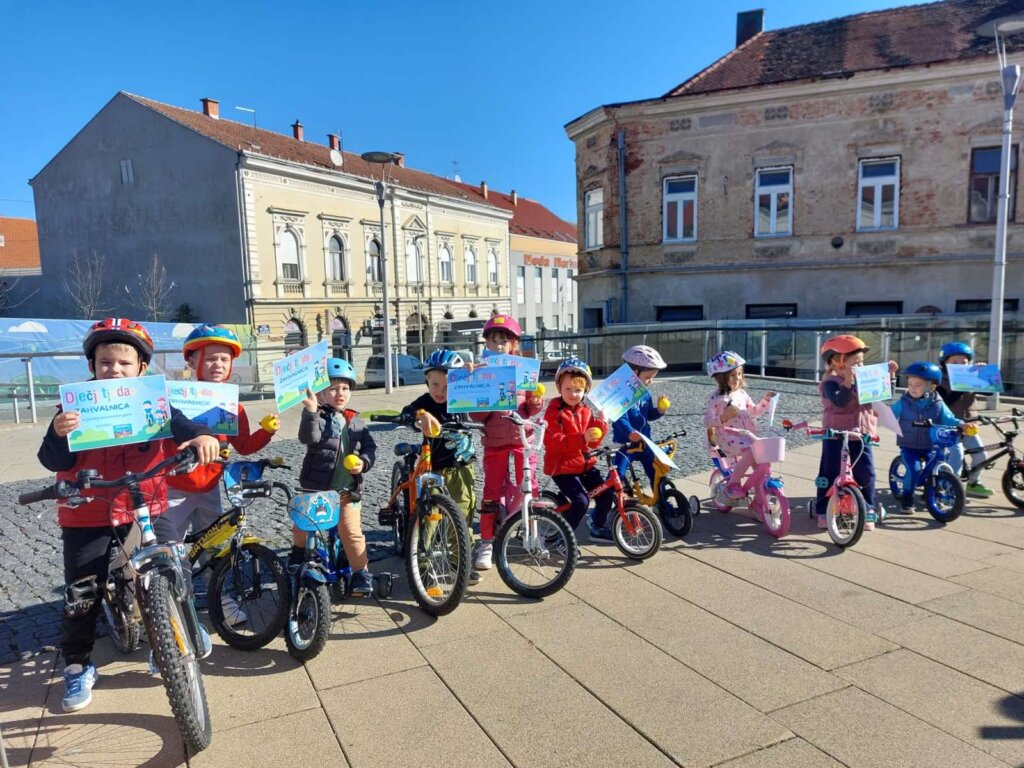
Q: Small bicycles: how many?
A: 11